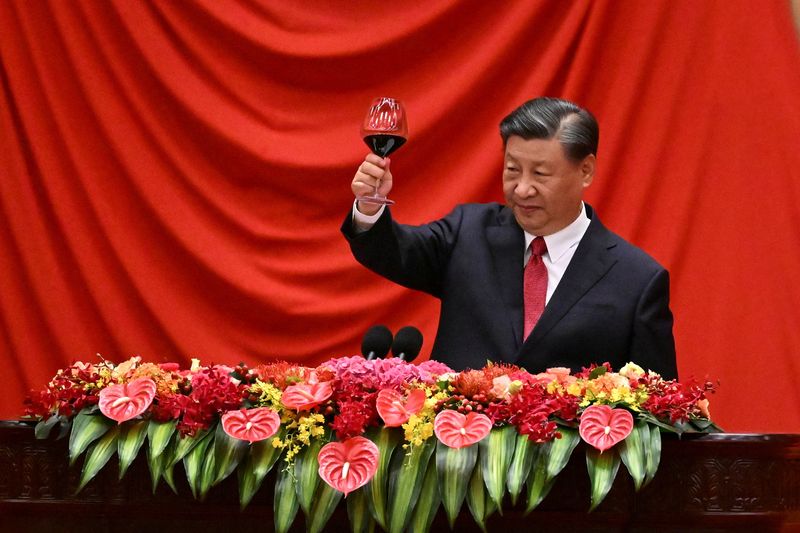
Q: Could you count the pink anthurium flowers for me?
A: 7